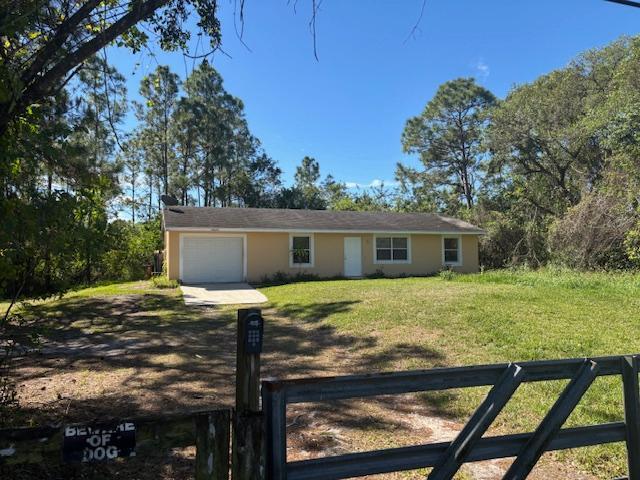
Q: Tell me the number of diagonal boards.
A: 2